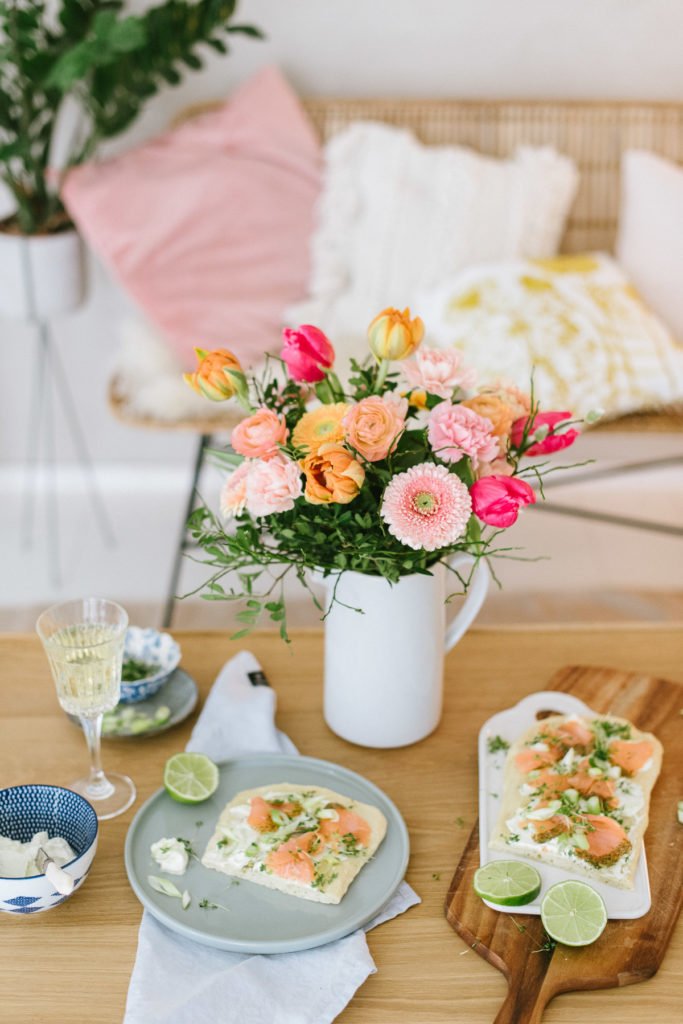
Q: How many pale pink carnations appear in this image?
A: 3